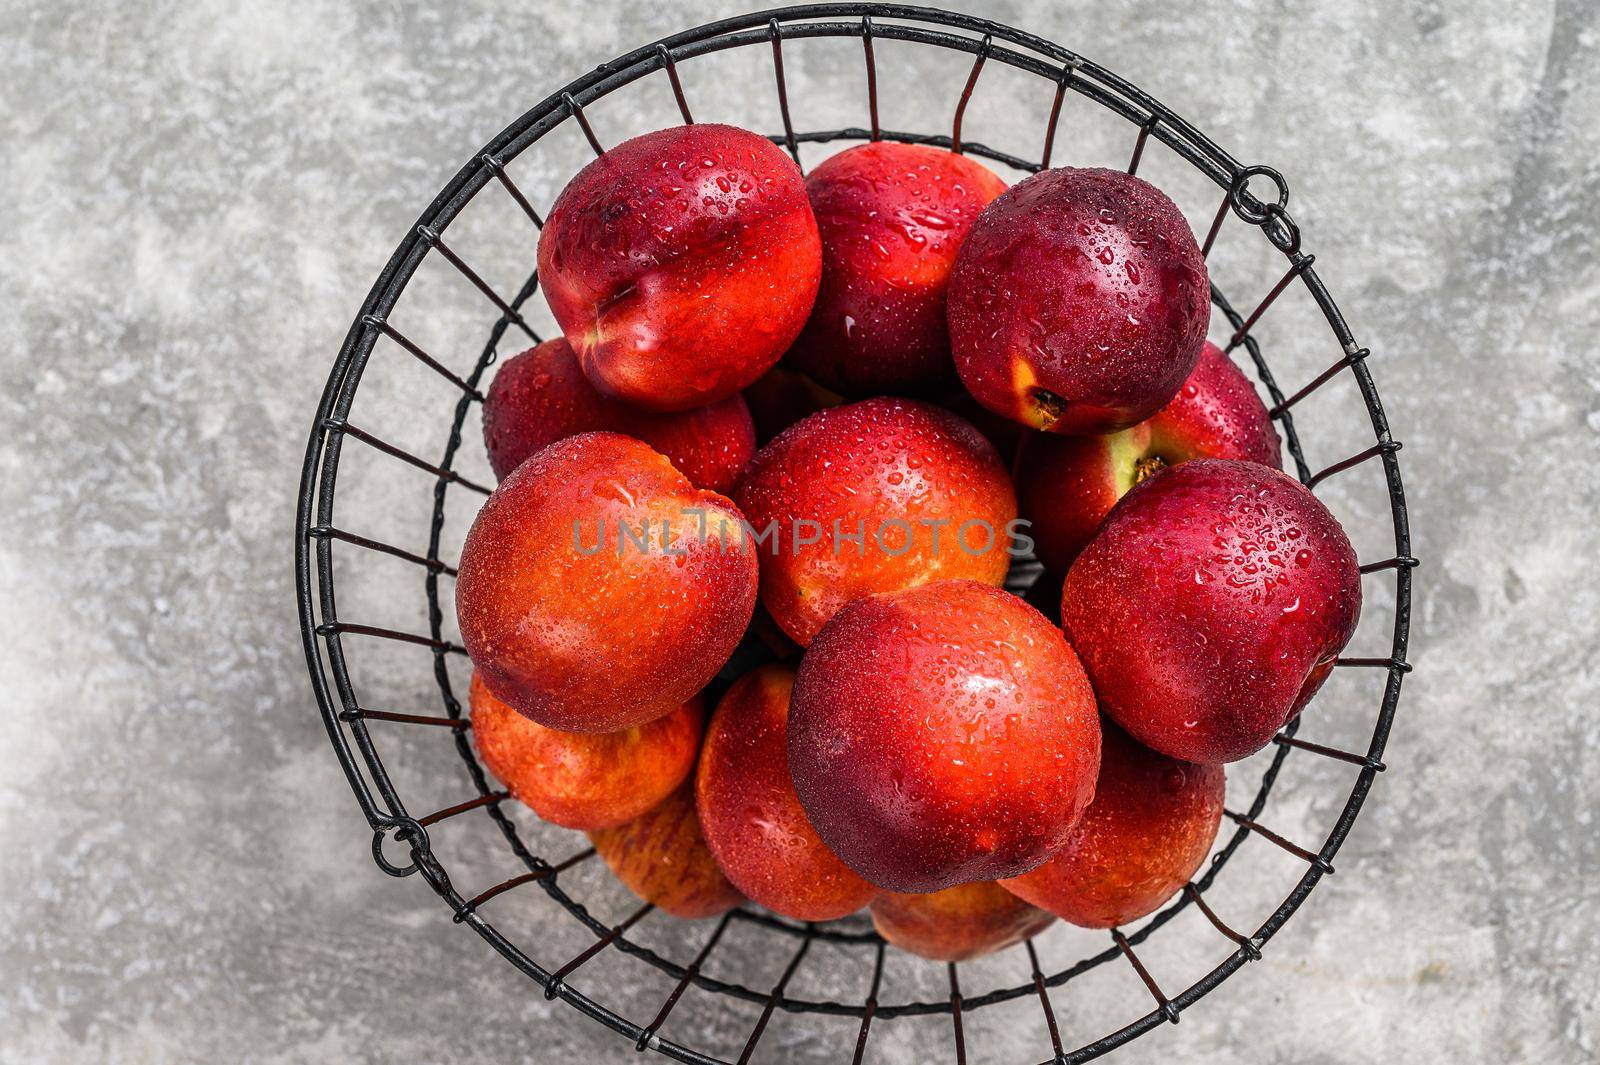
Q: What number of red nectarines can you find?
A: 14